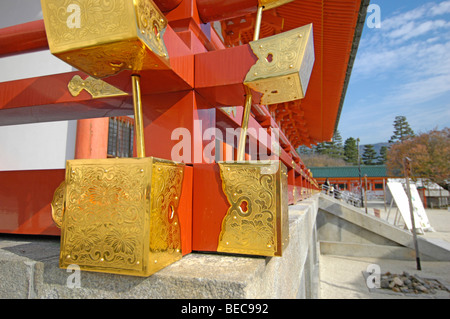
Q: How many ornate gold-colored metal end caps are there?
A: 4